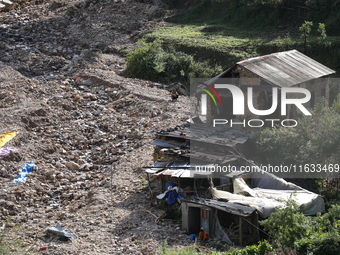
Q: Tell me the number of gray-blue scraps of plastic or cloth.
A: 1